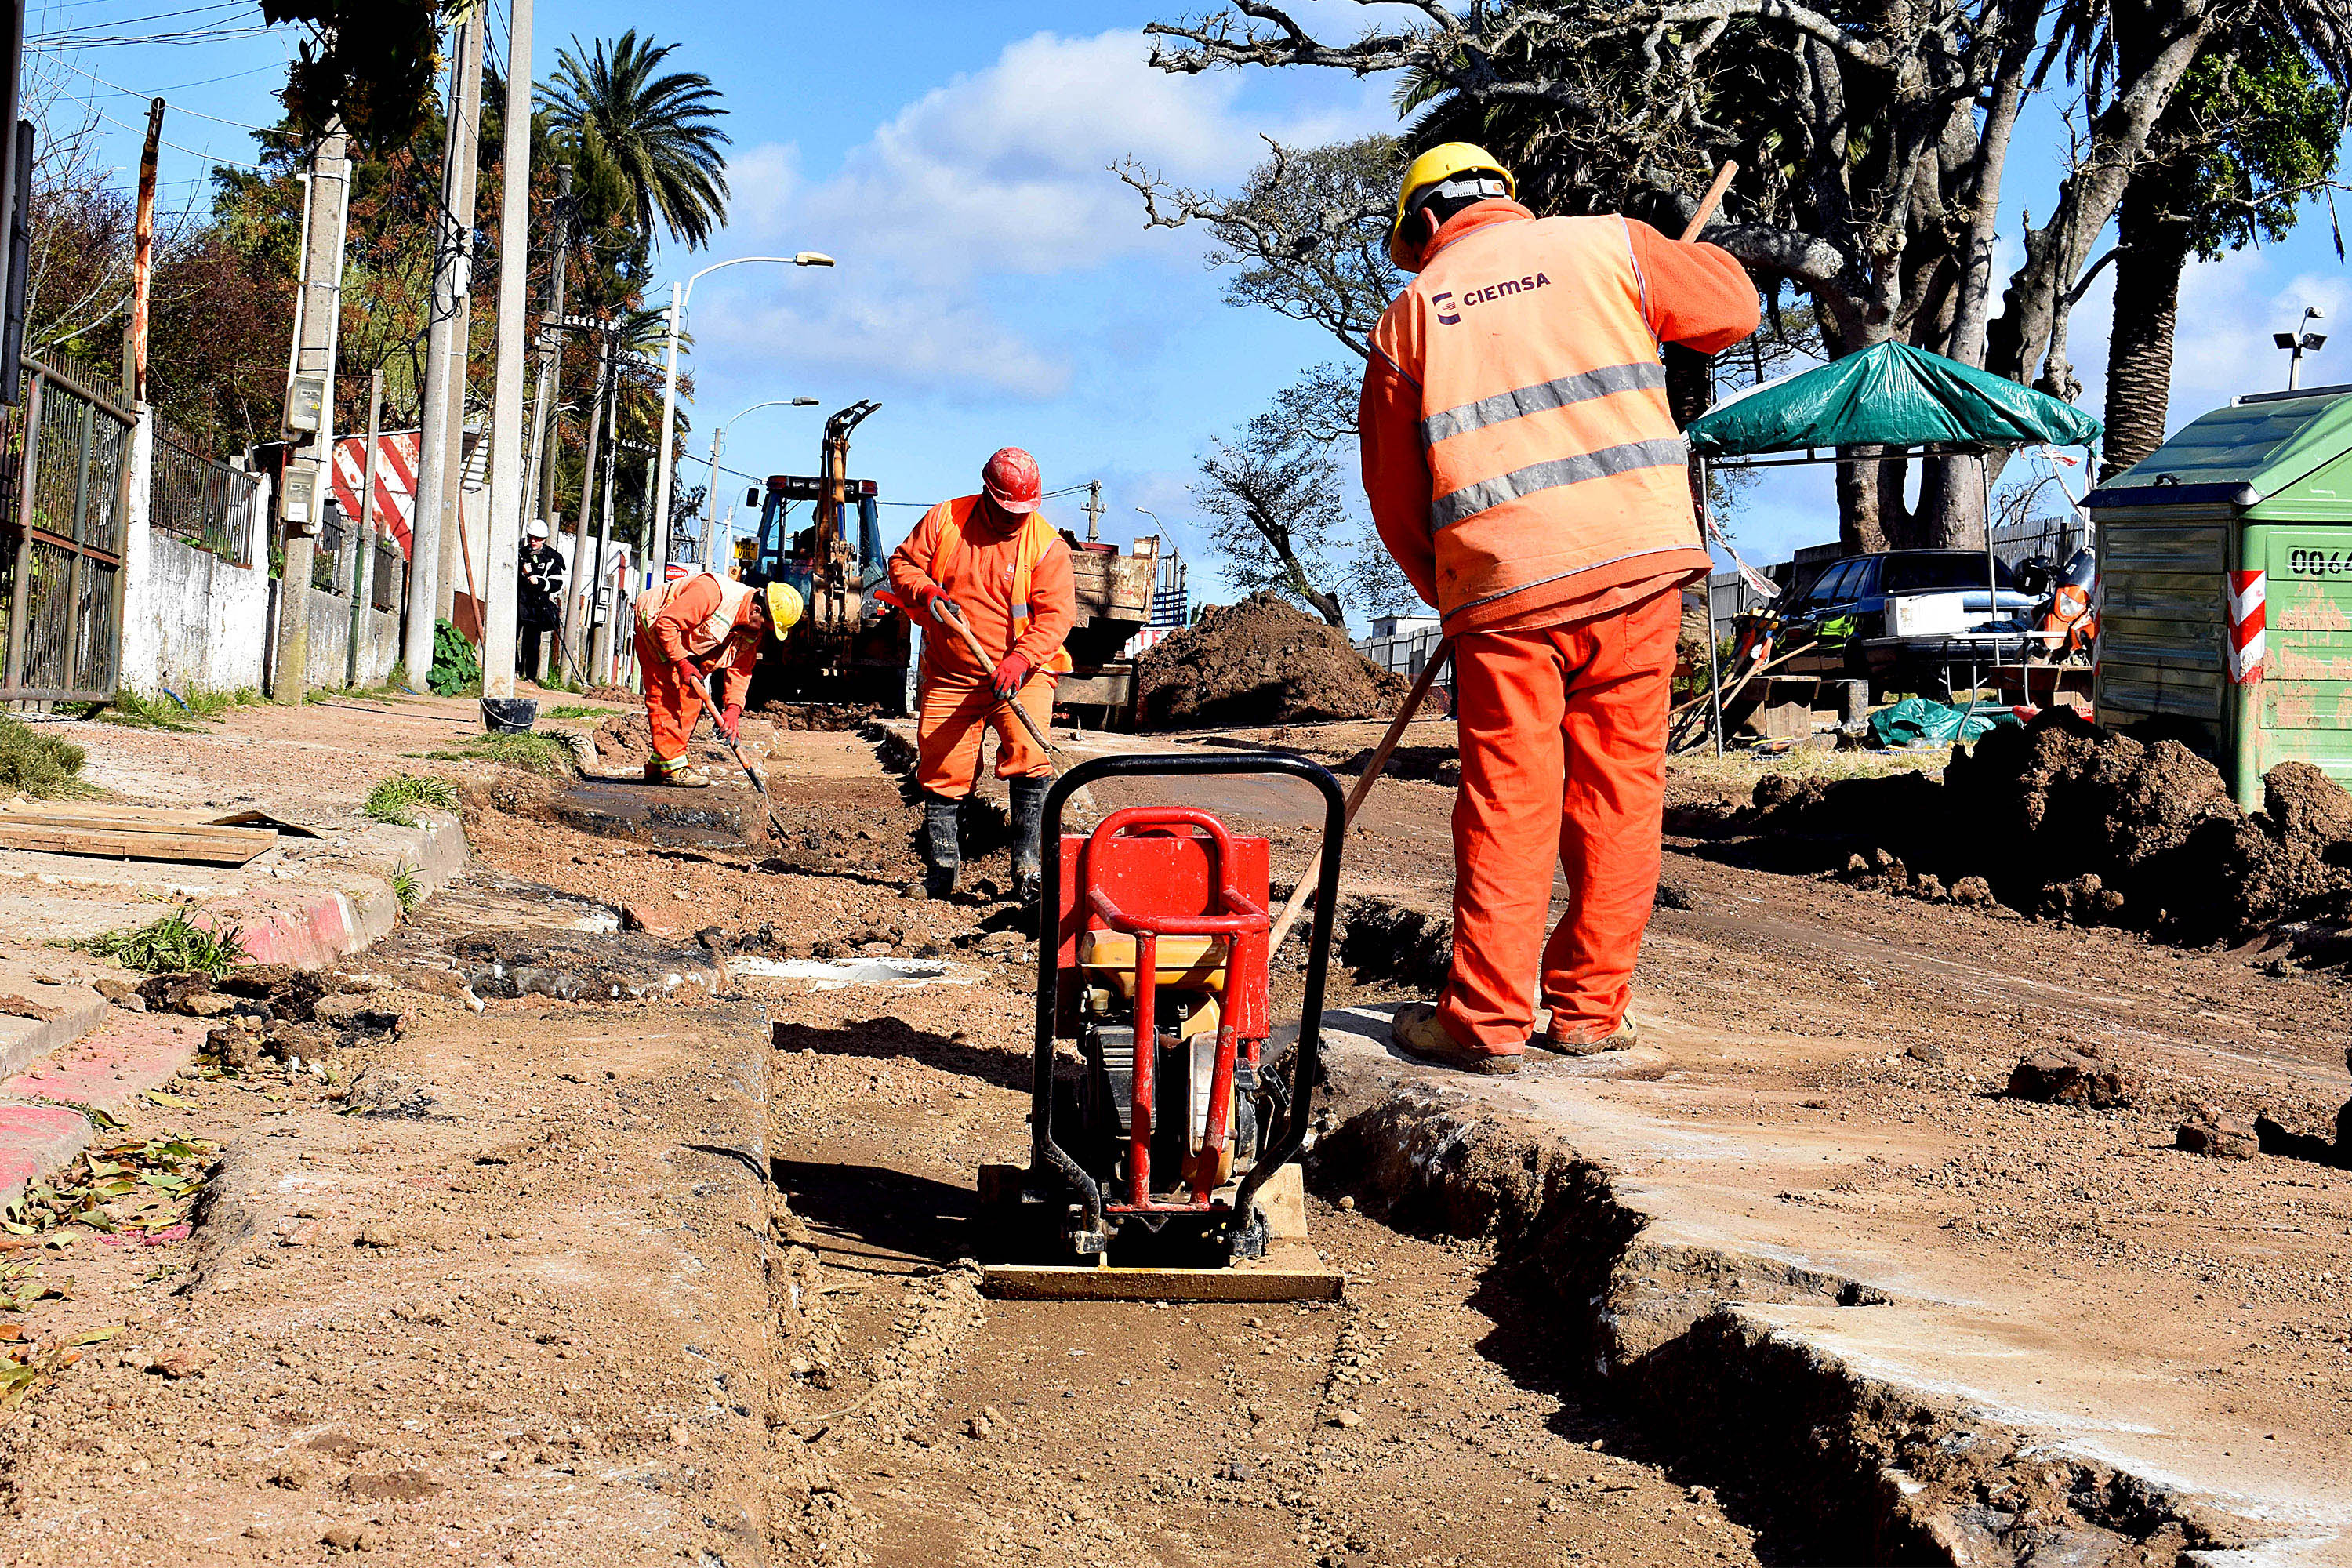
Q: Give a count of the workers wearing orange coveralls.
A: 3